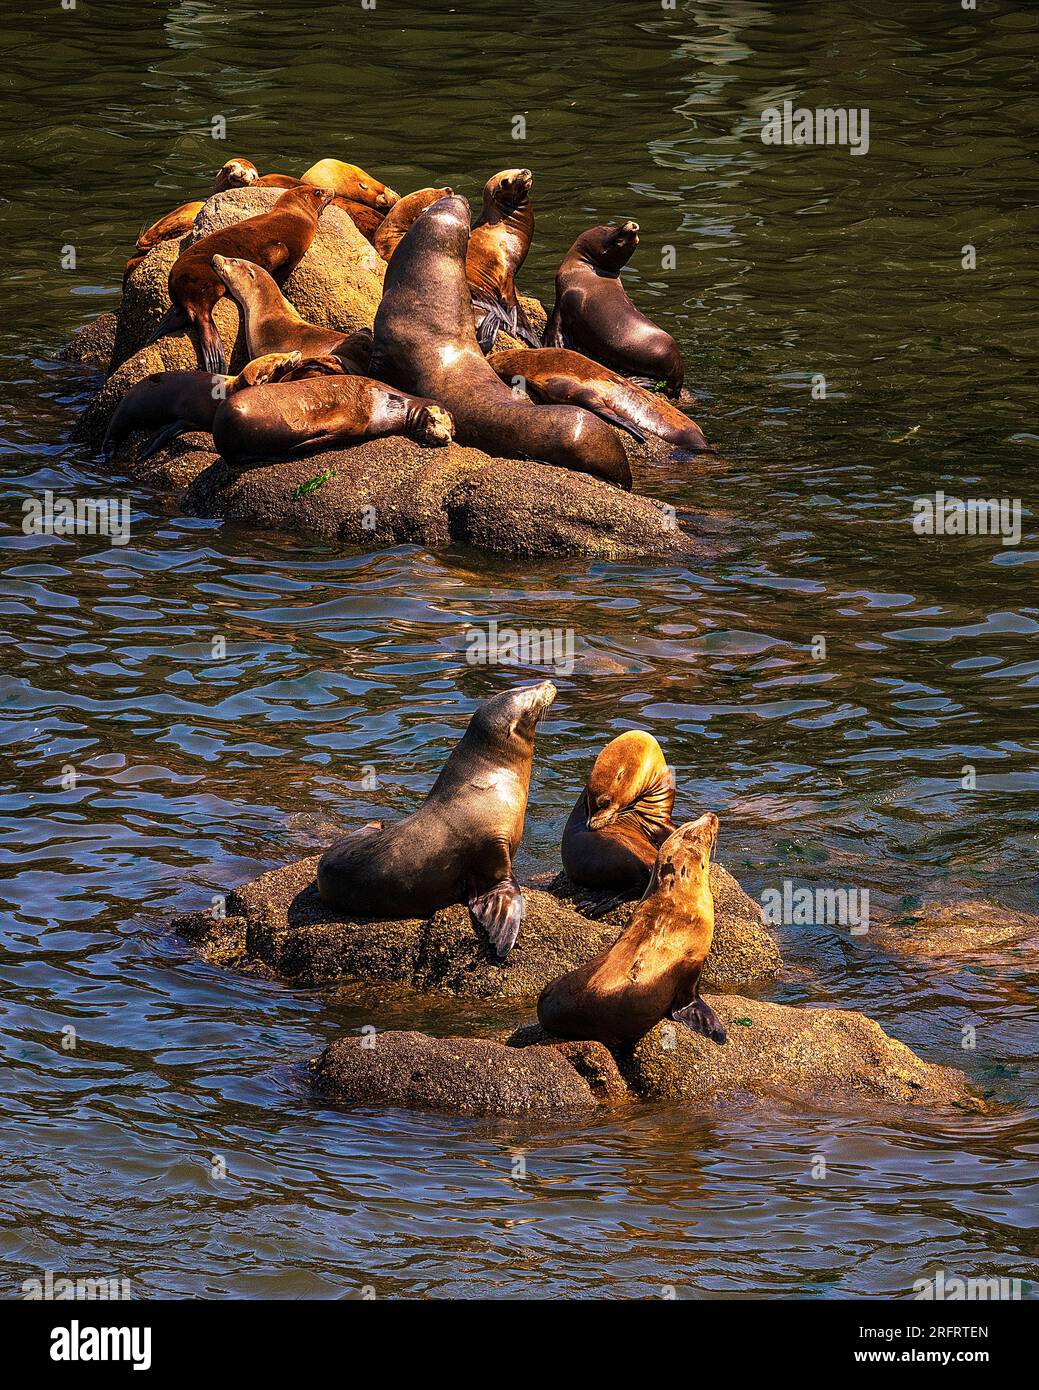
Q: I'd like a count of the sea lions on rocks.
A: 15